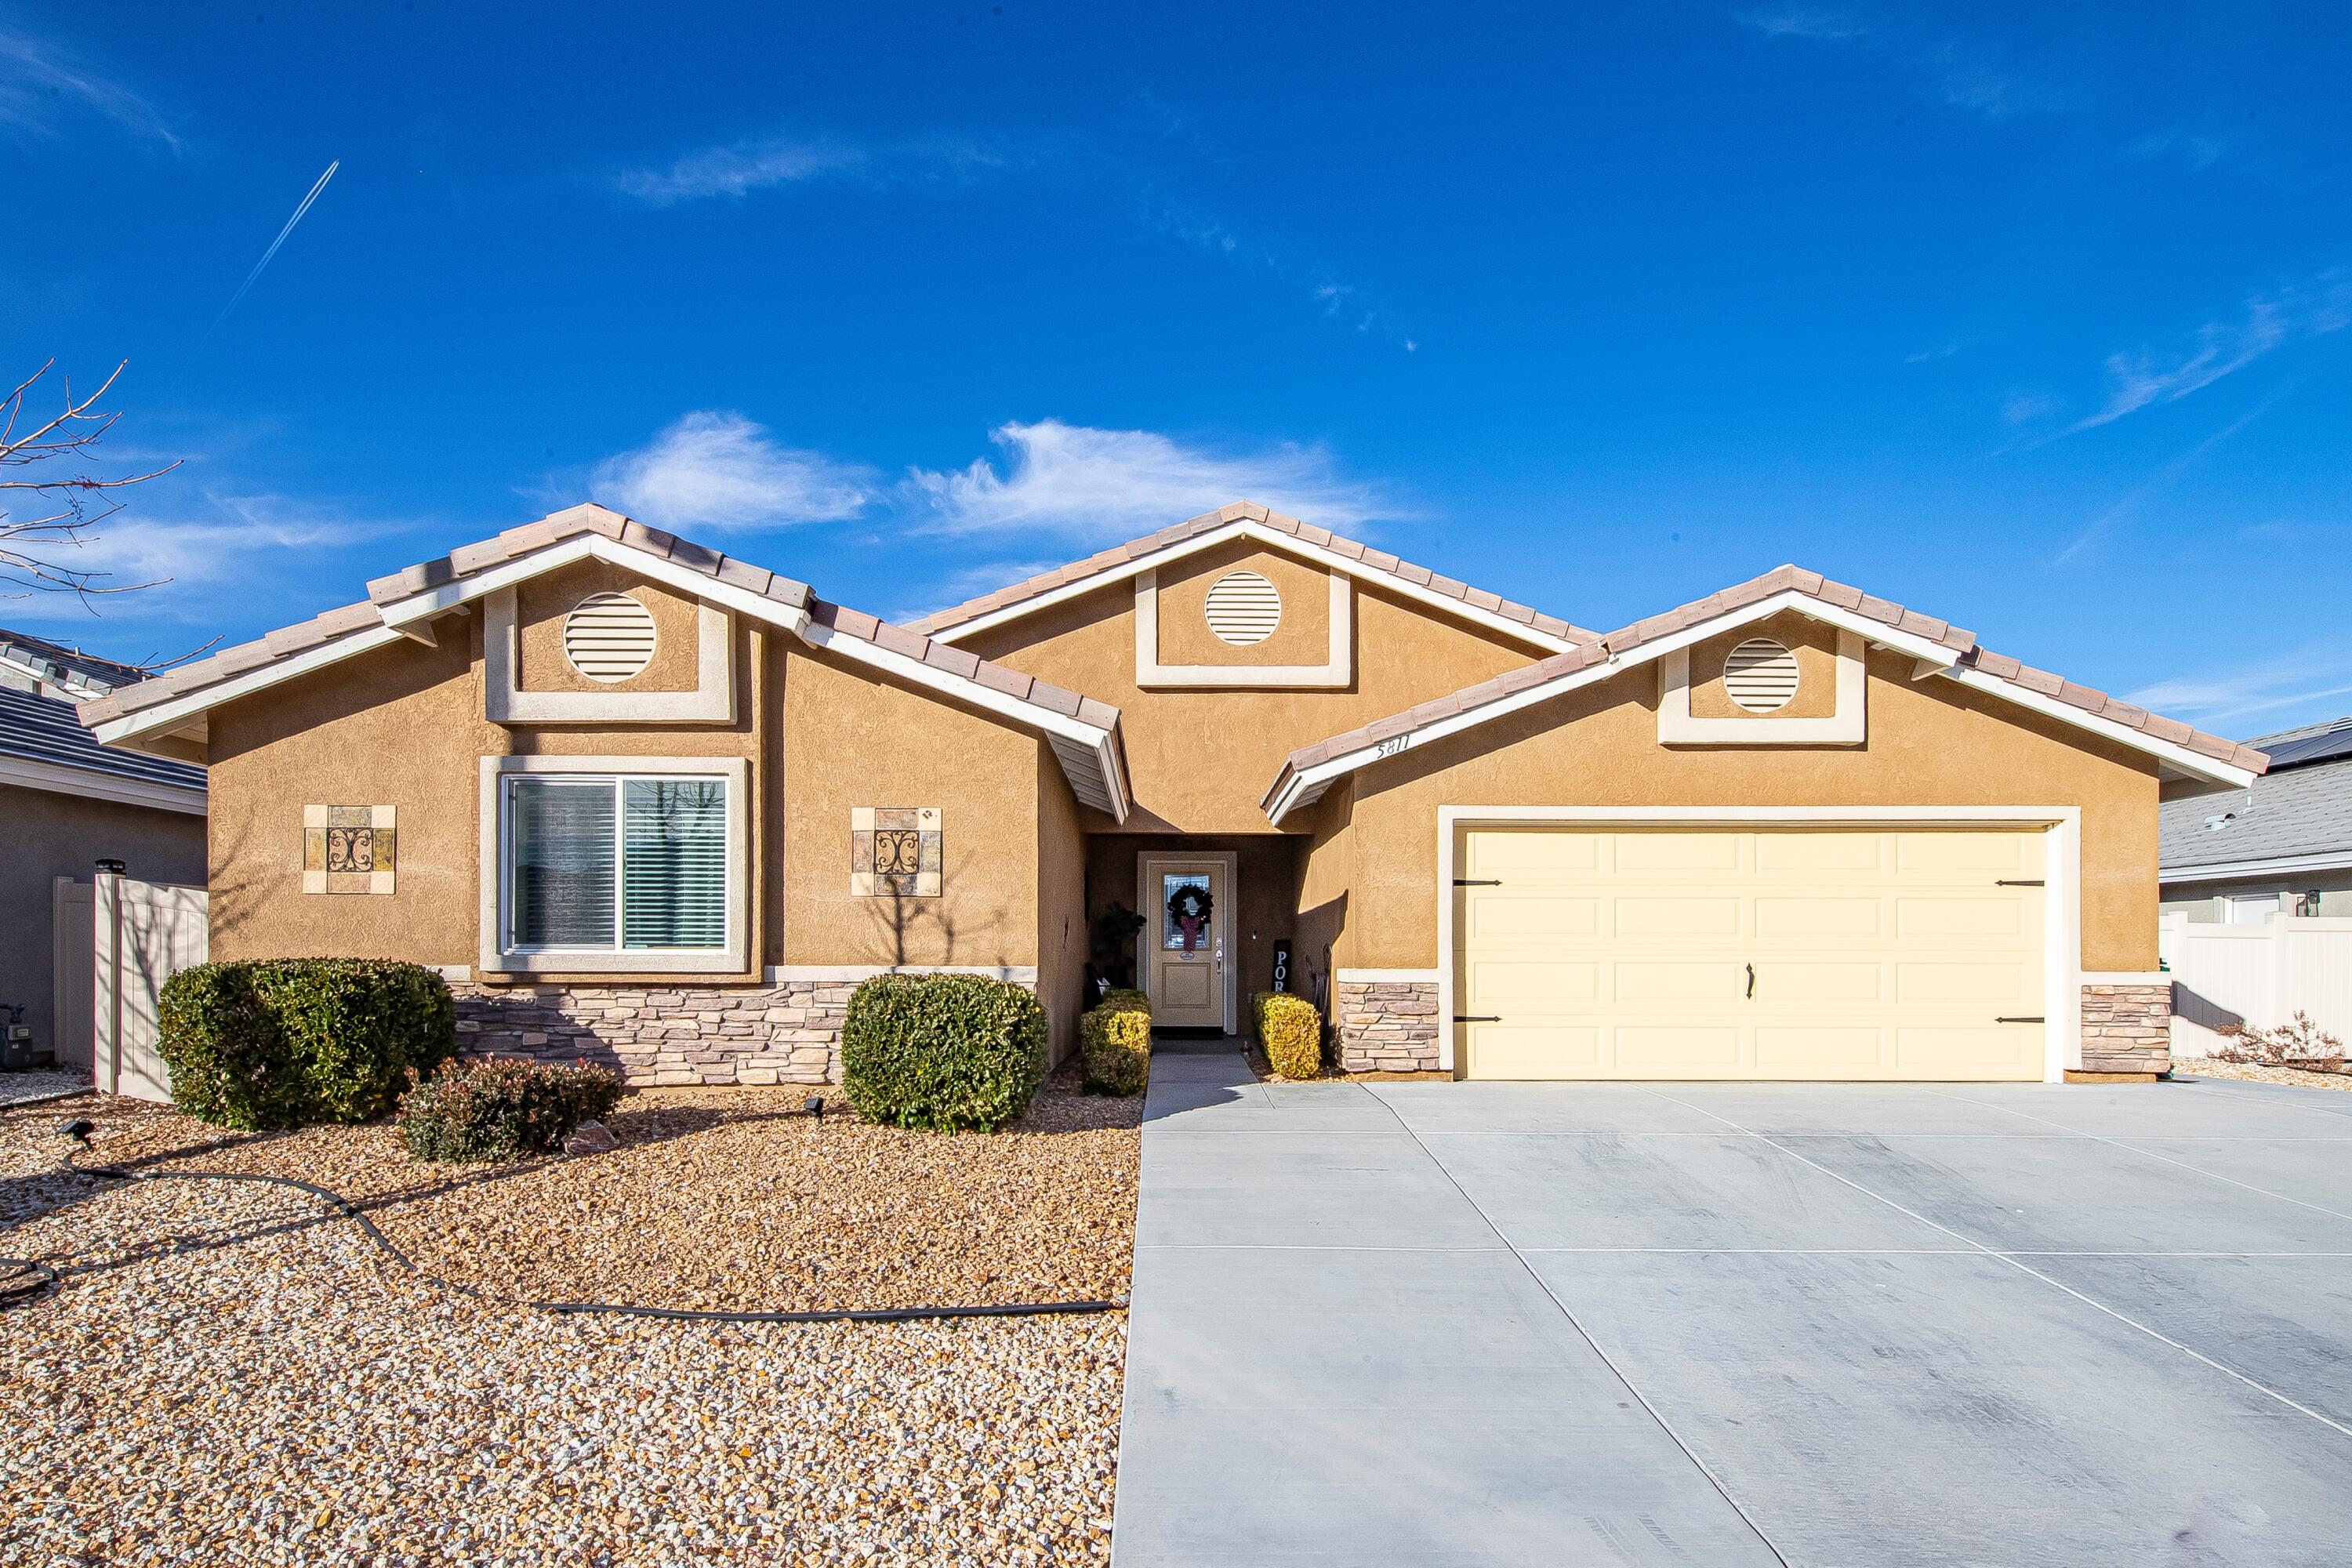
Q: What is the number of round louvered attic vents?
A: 3